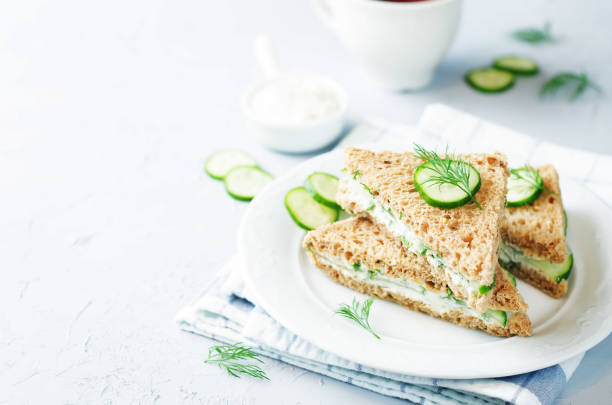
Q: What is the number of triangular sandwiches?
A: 3